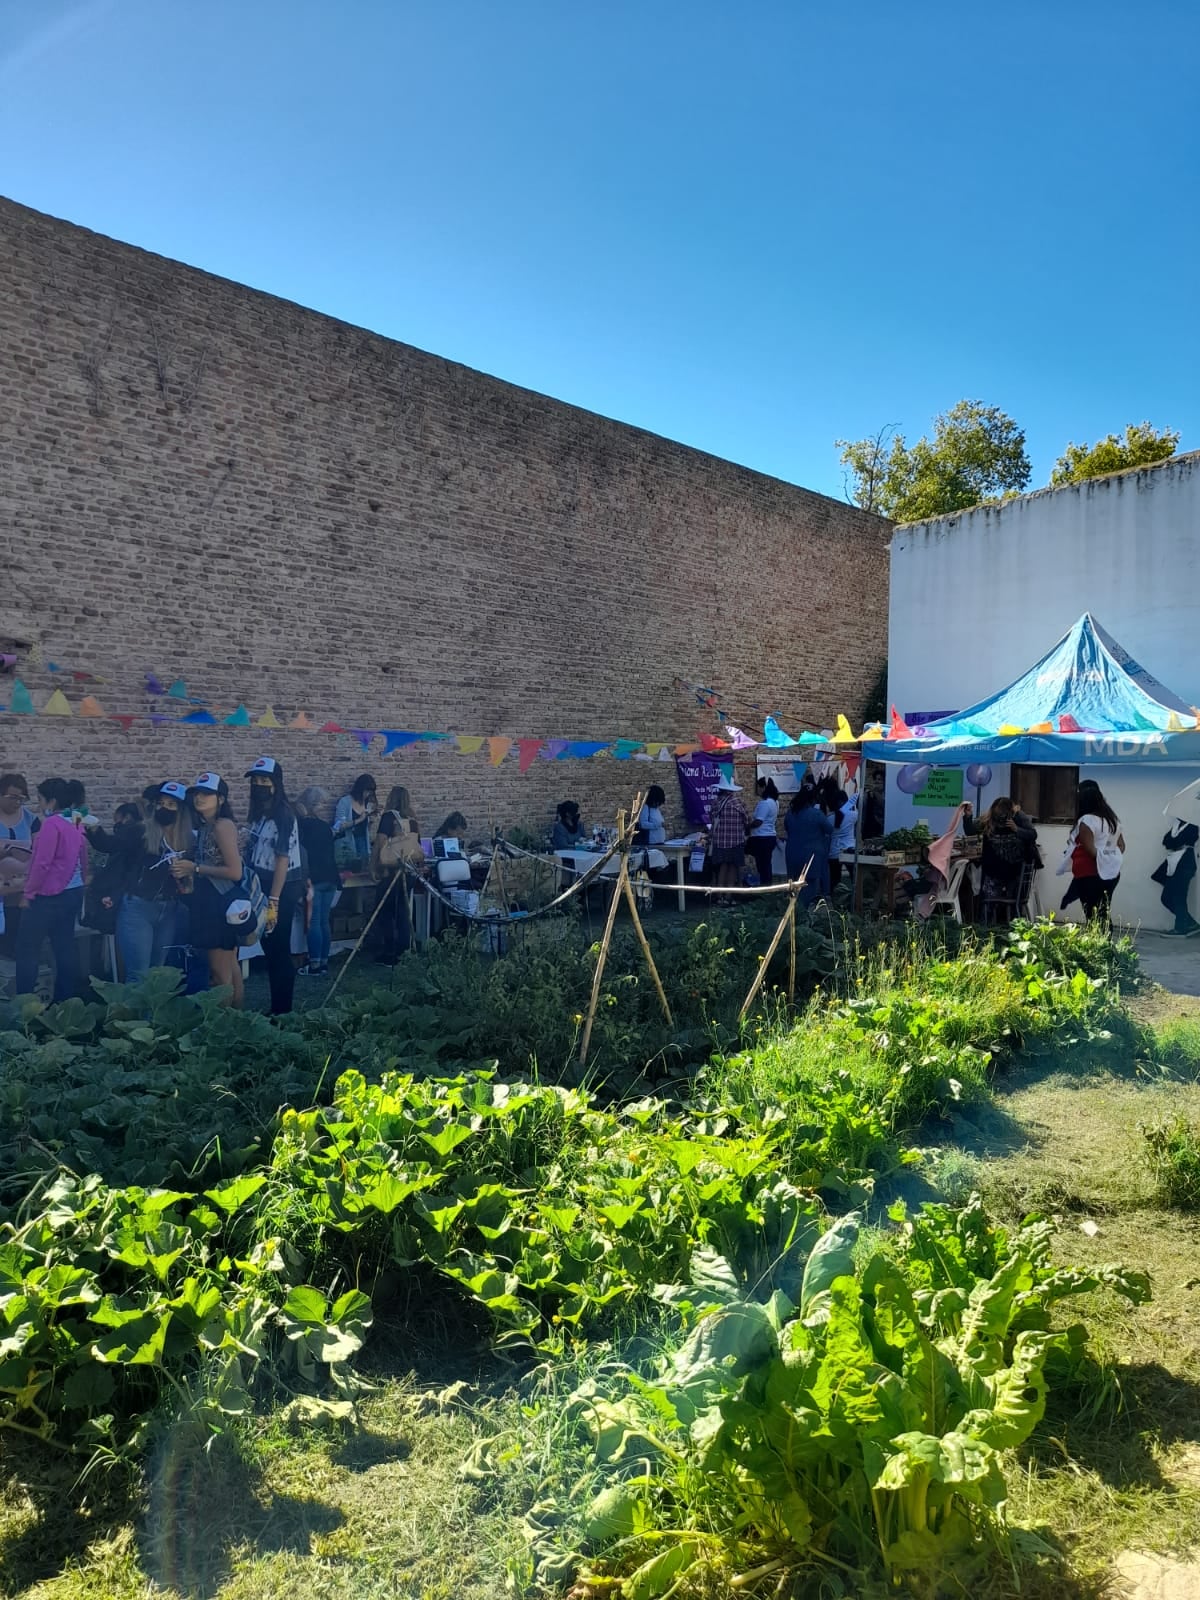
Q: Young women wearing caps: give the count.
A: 3